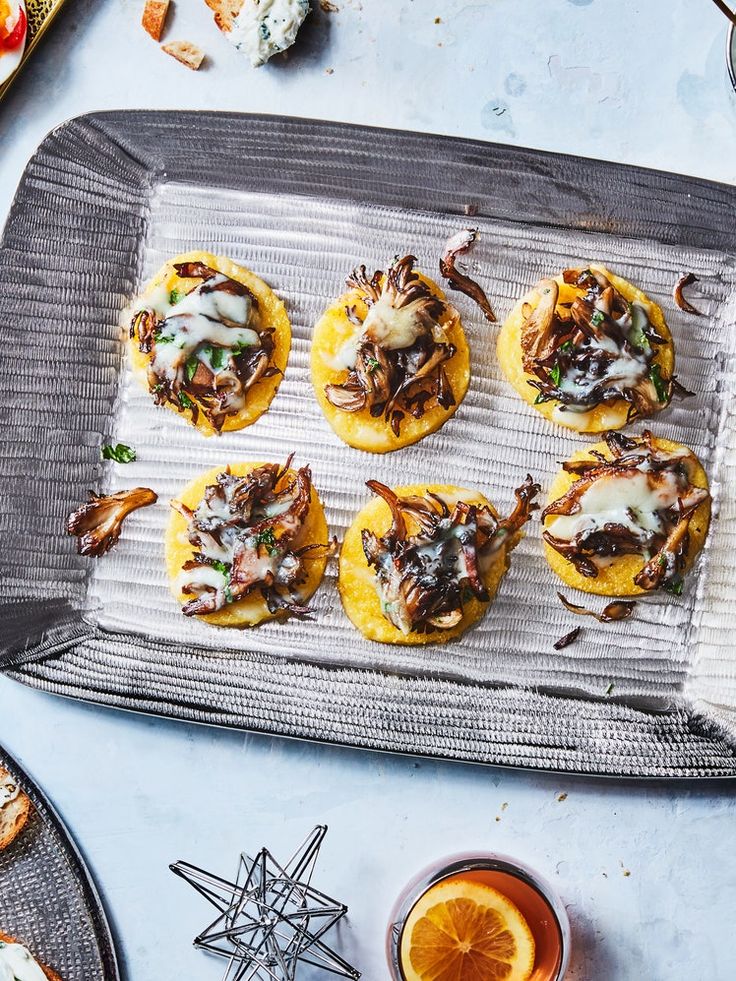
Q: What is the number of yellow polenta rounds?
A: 6